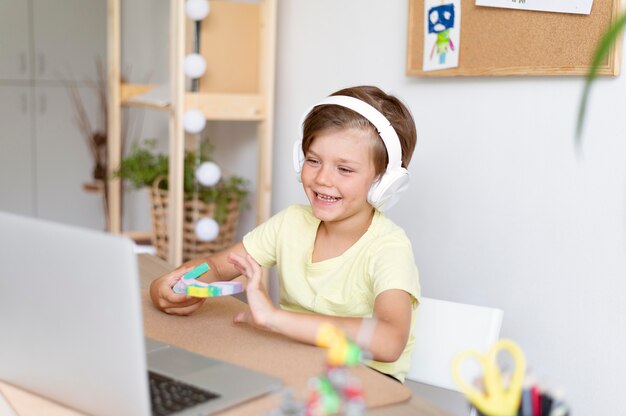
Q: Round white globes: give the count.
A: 5